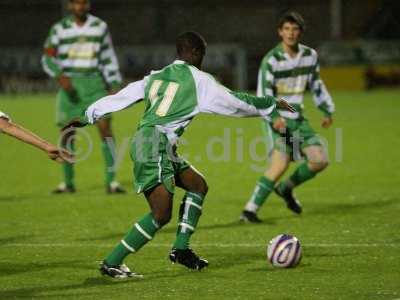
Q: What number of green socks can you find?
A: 6